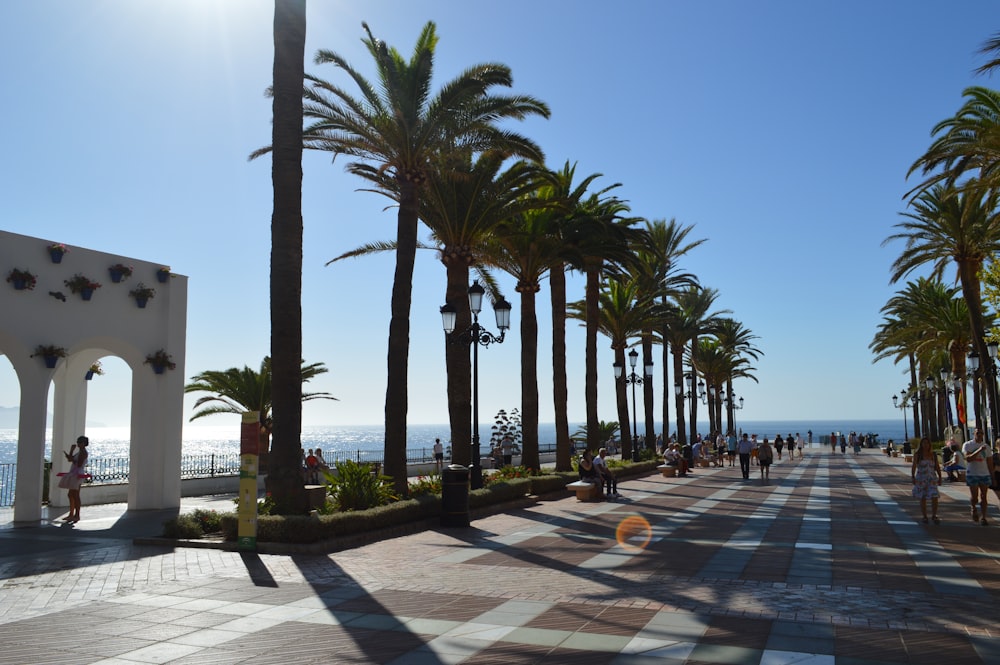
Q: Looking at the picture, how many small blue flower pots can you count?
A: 9